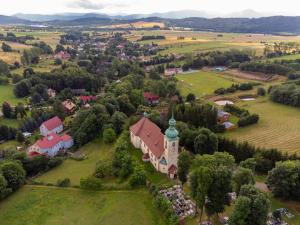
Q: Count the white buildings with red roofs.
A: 3